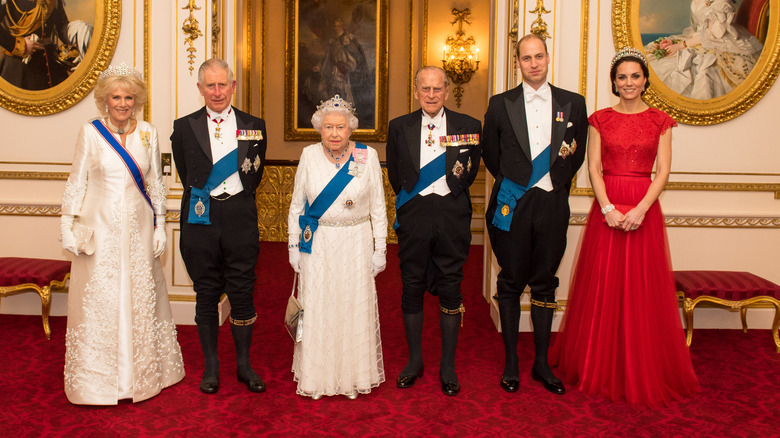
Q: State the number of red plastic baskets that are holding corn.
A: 0